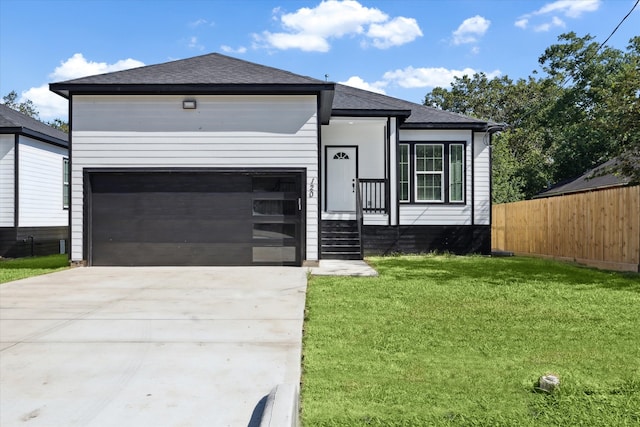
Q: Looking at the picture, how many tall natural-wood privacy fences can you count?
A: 1